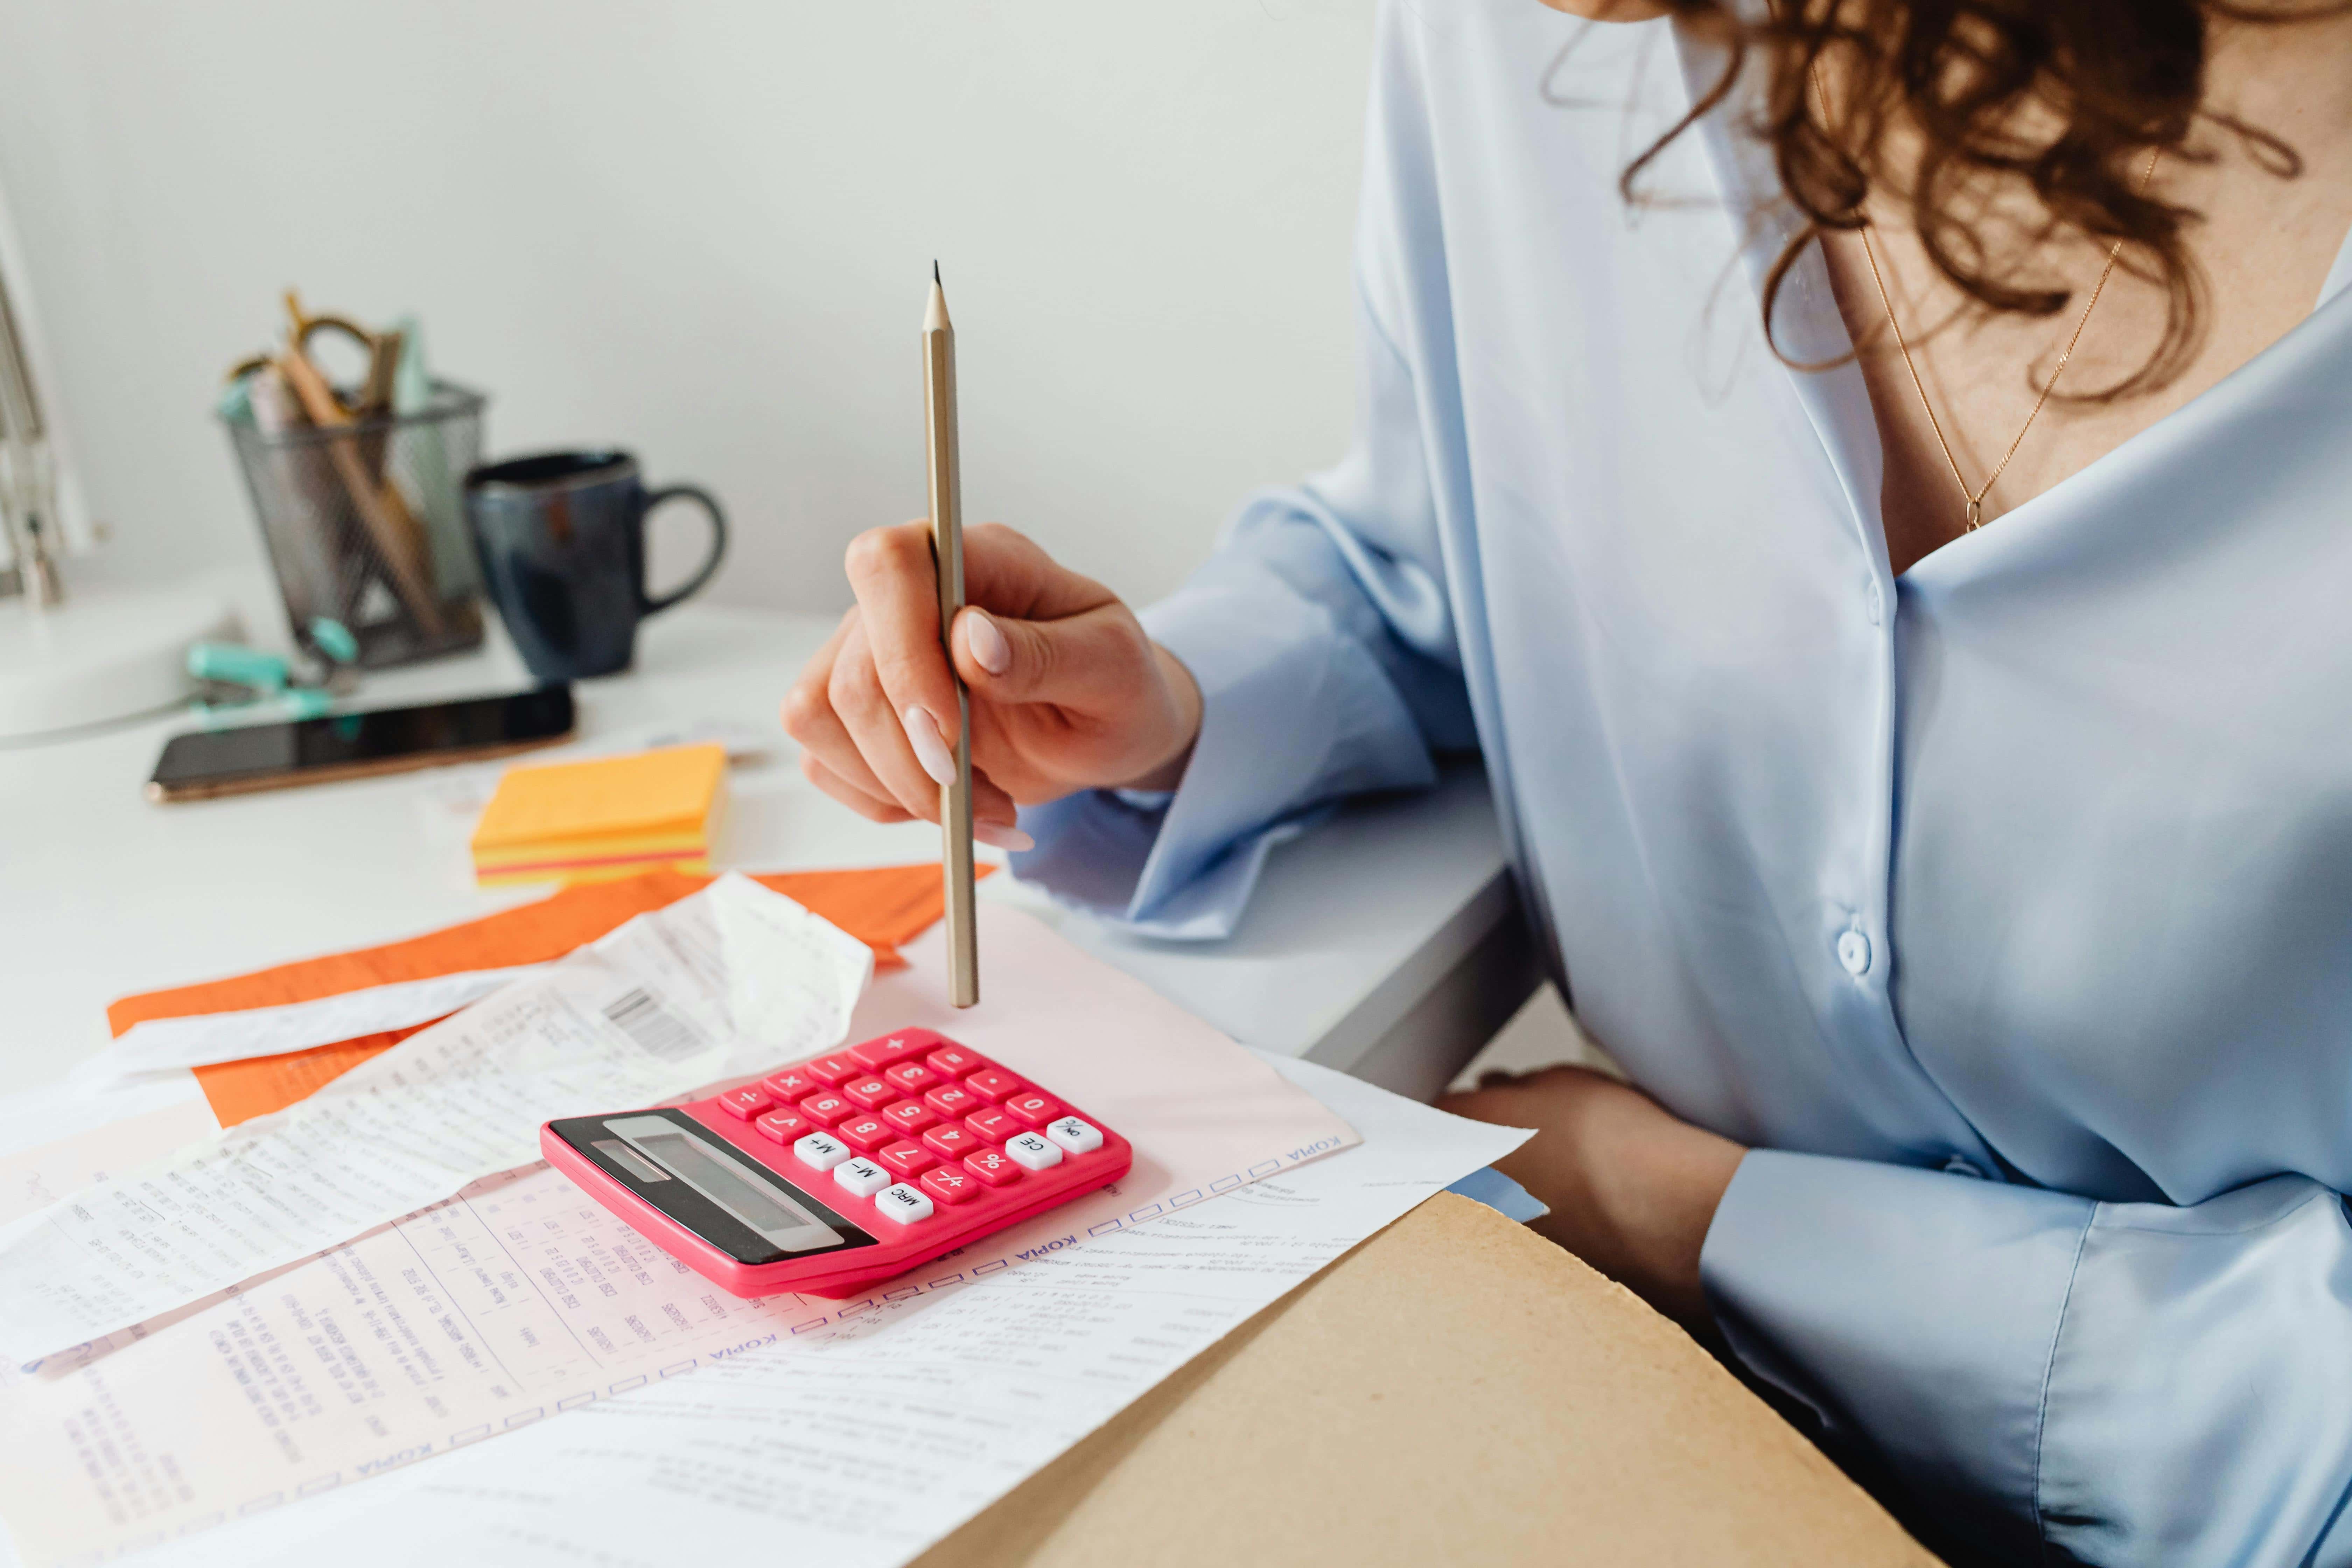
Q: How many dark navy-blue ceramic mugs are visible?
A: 1